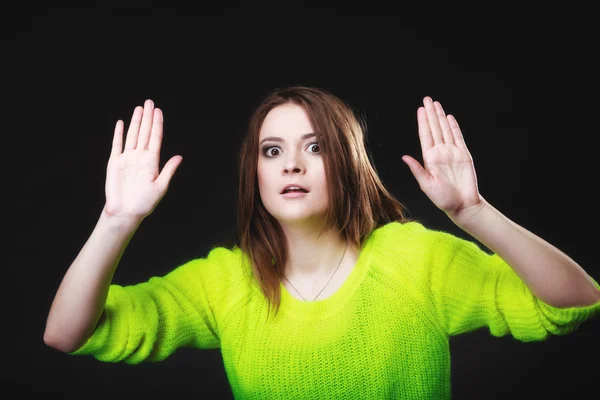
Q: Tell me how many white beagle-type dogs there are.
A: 0